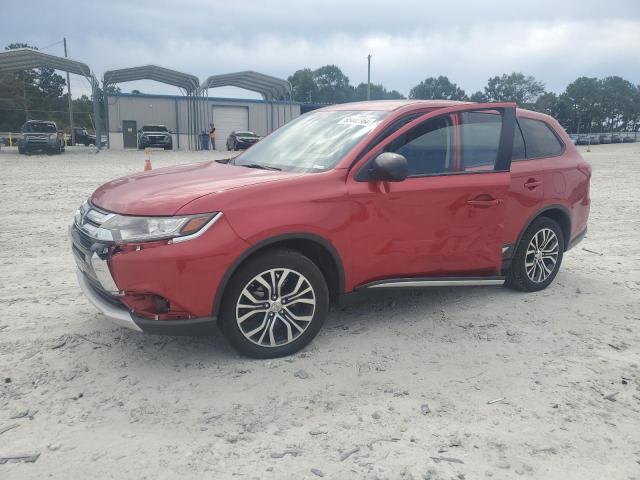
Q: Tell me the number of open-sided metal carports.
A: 3